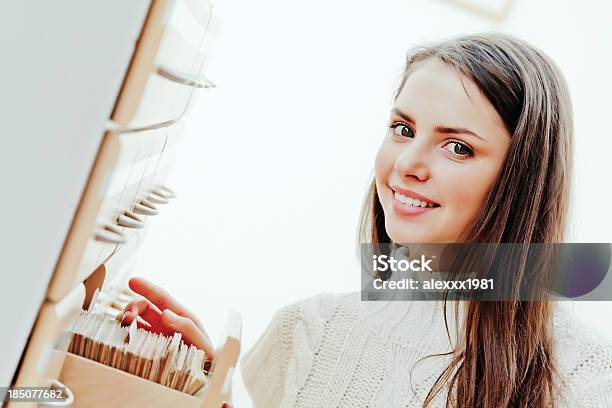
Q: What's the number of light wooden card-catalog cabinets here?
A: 1